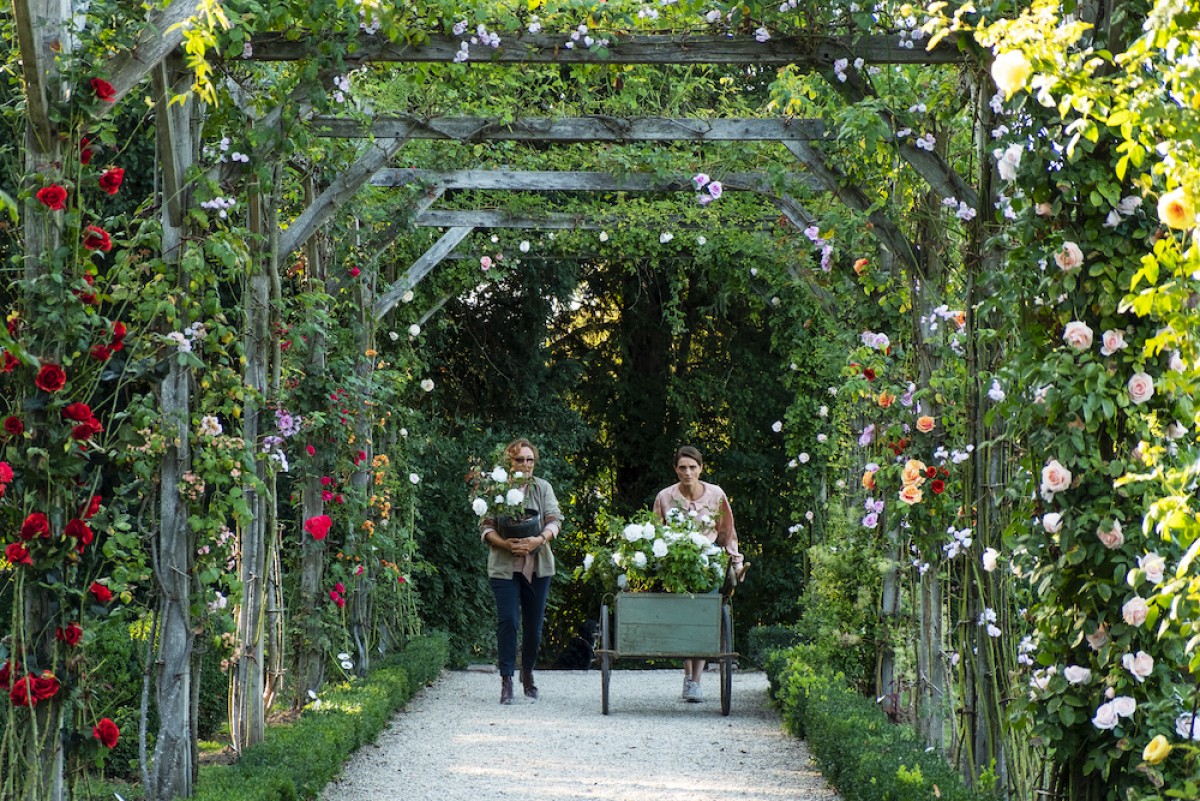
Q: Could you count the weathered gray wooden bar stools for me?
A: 0